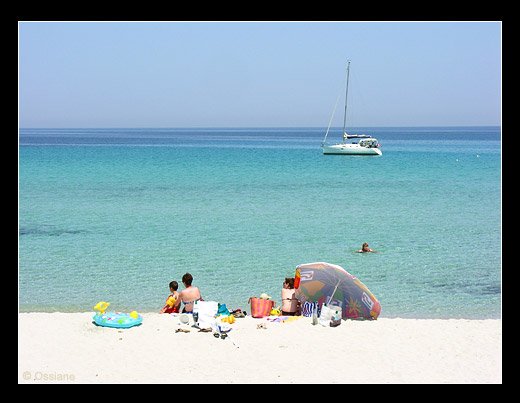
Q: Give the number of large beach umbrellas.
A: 1